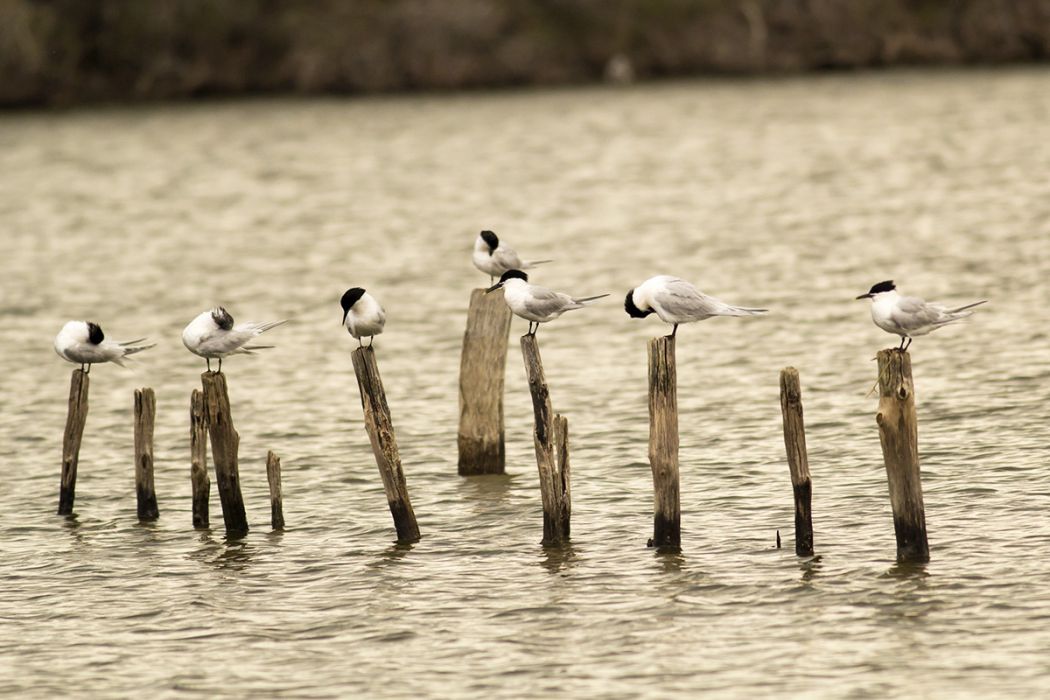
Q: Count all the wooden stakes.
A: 12